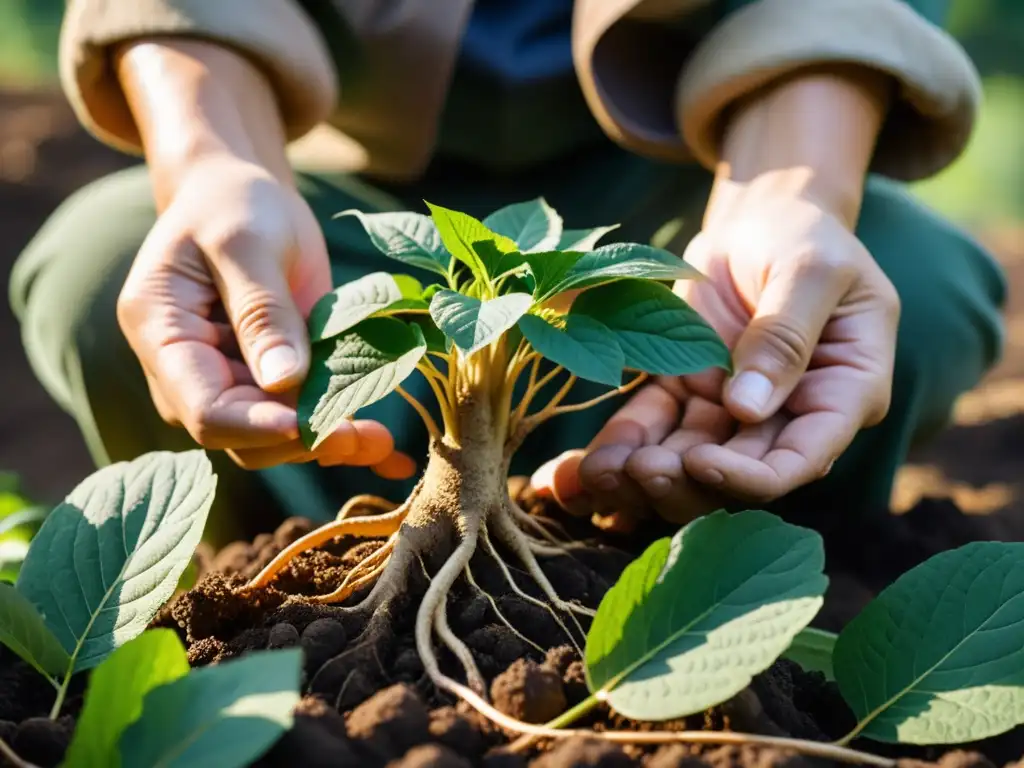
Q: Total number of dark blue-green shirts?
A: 1